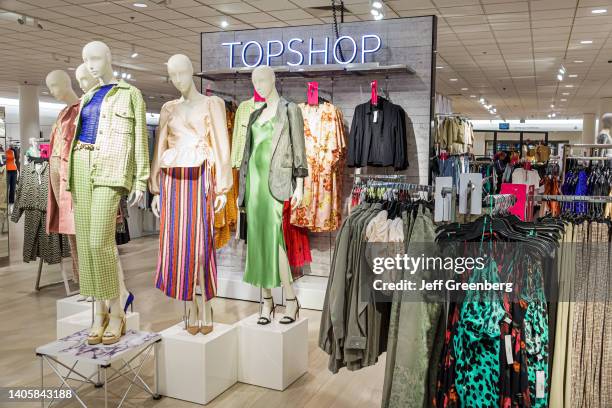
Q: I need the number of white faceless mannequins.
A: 5